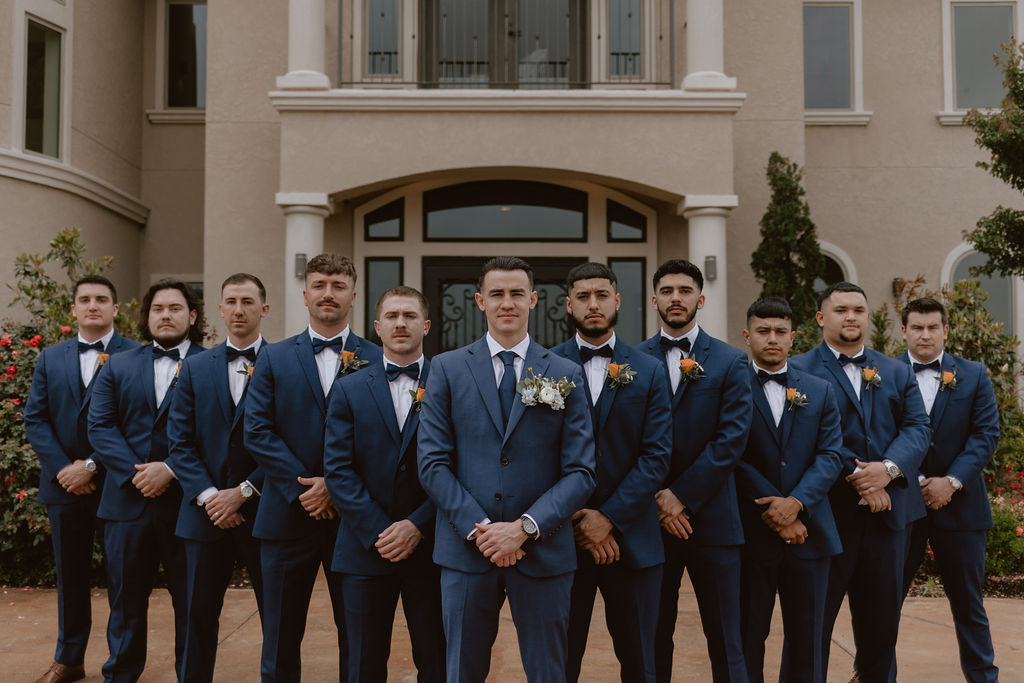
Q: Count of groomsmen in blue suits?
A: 10